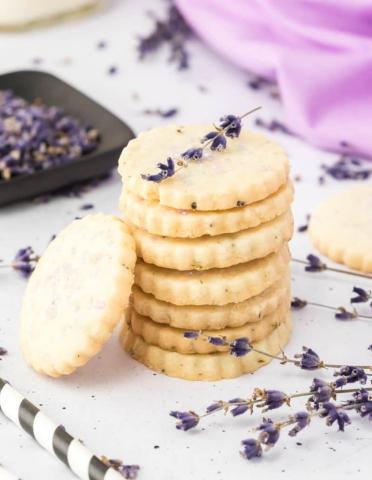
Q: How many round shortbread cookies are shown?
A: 9